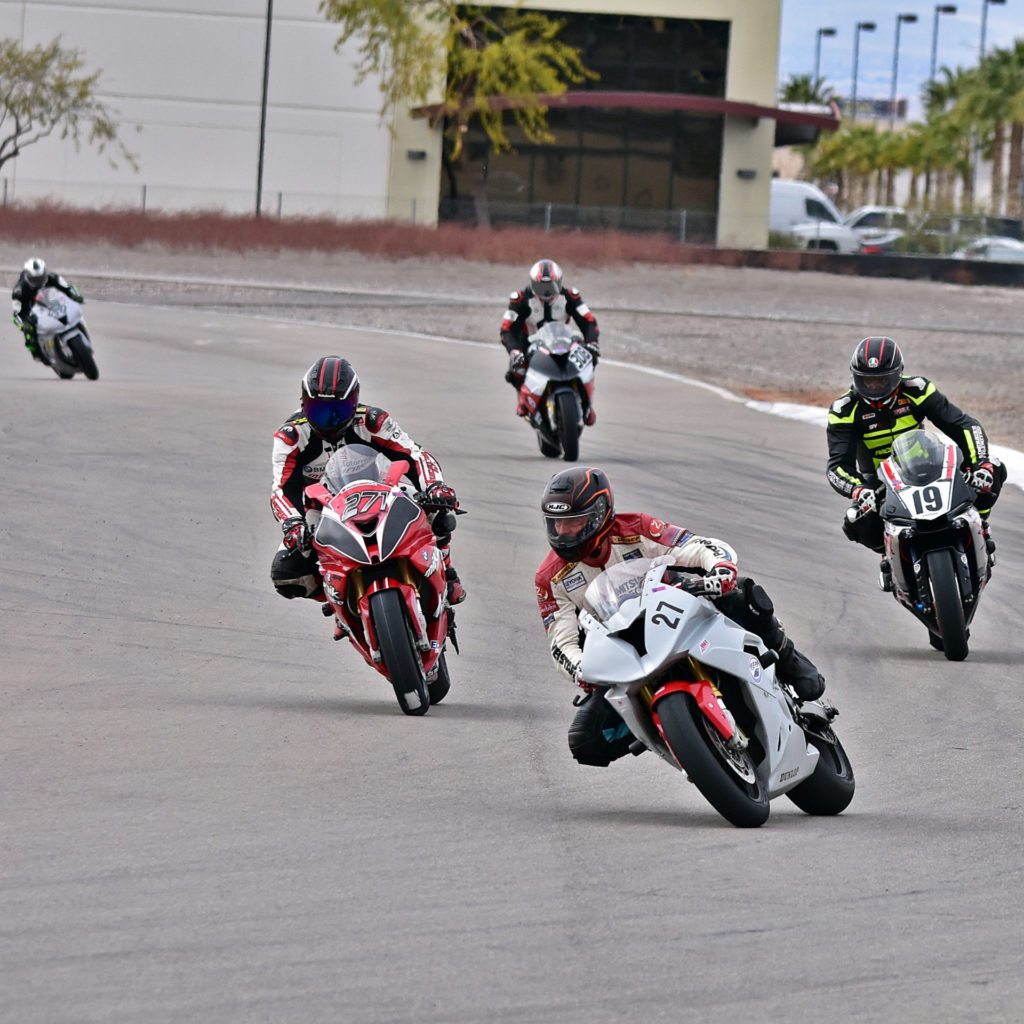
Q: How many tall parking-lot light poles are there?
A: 5